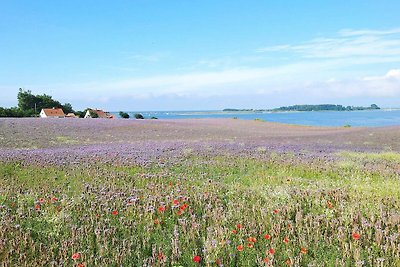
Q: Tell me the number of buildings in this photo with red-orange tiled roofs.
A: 2